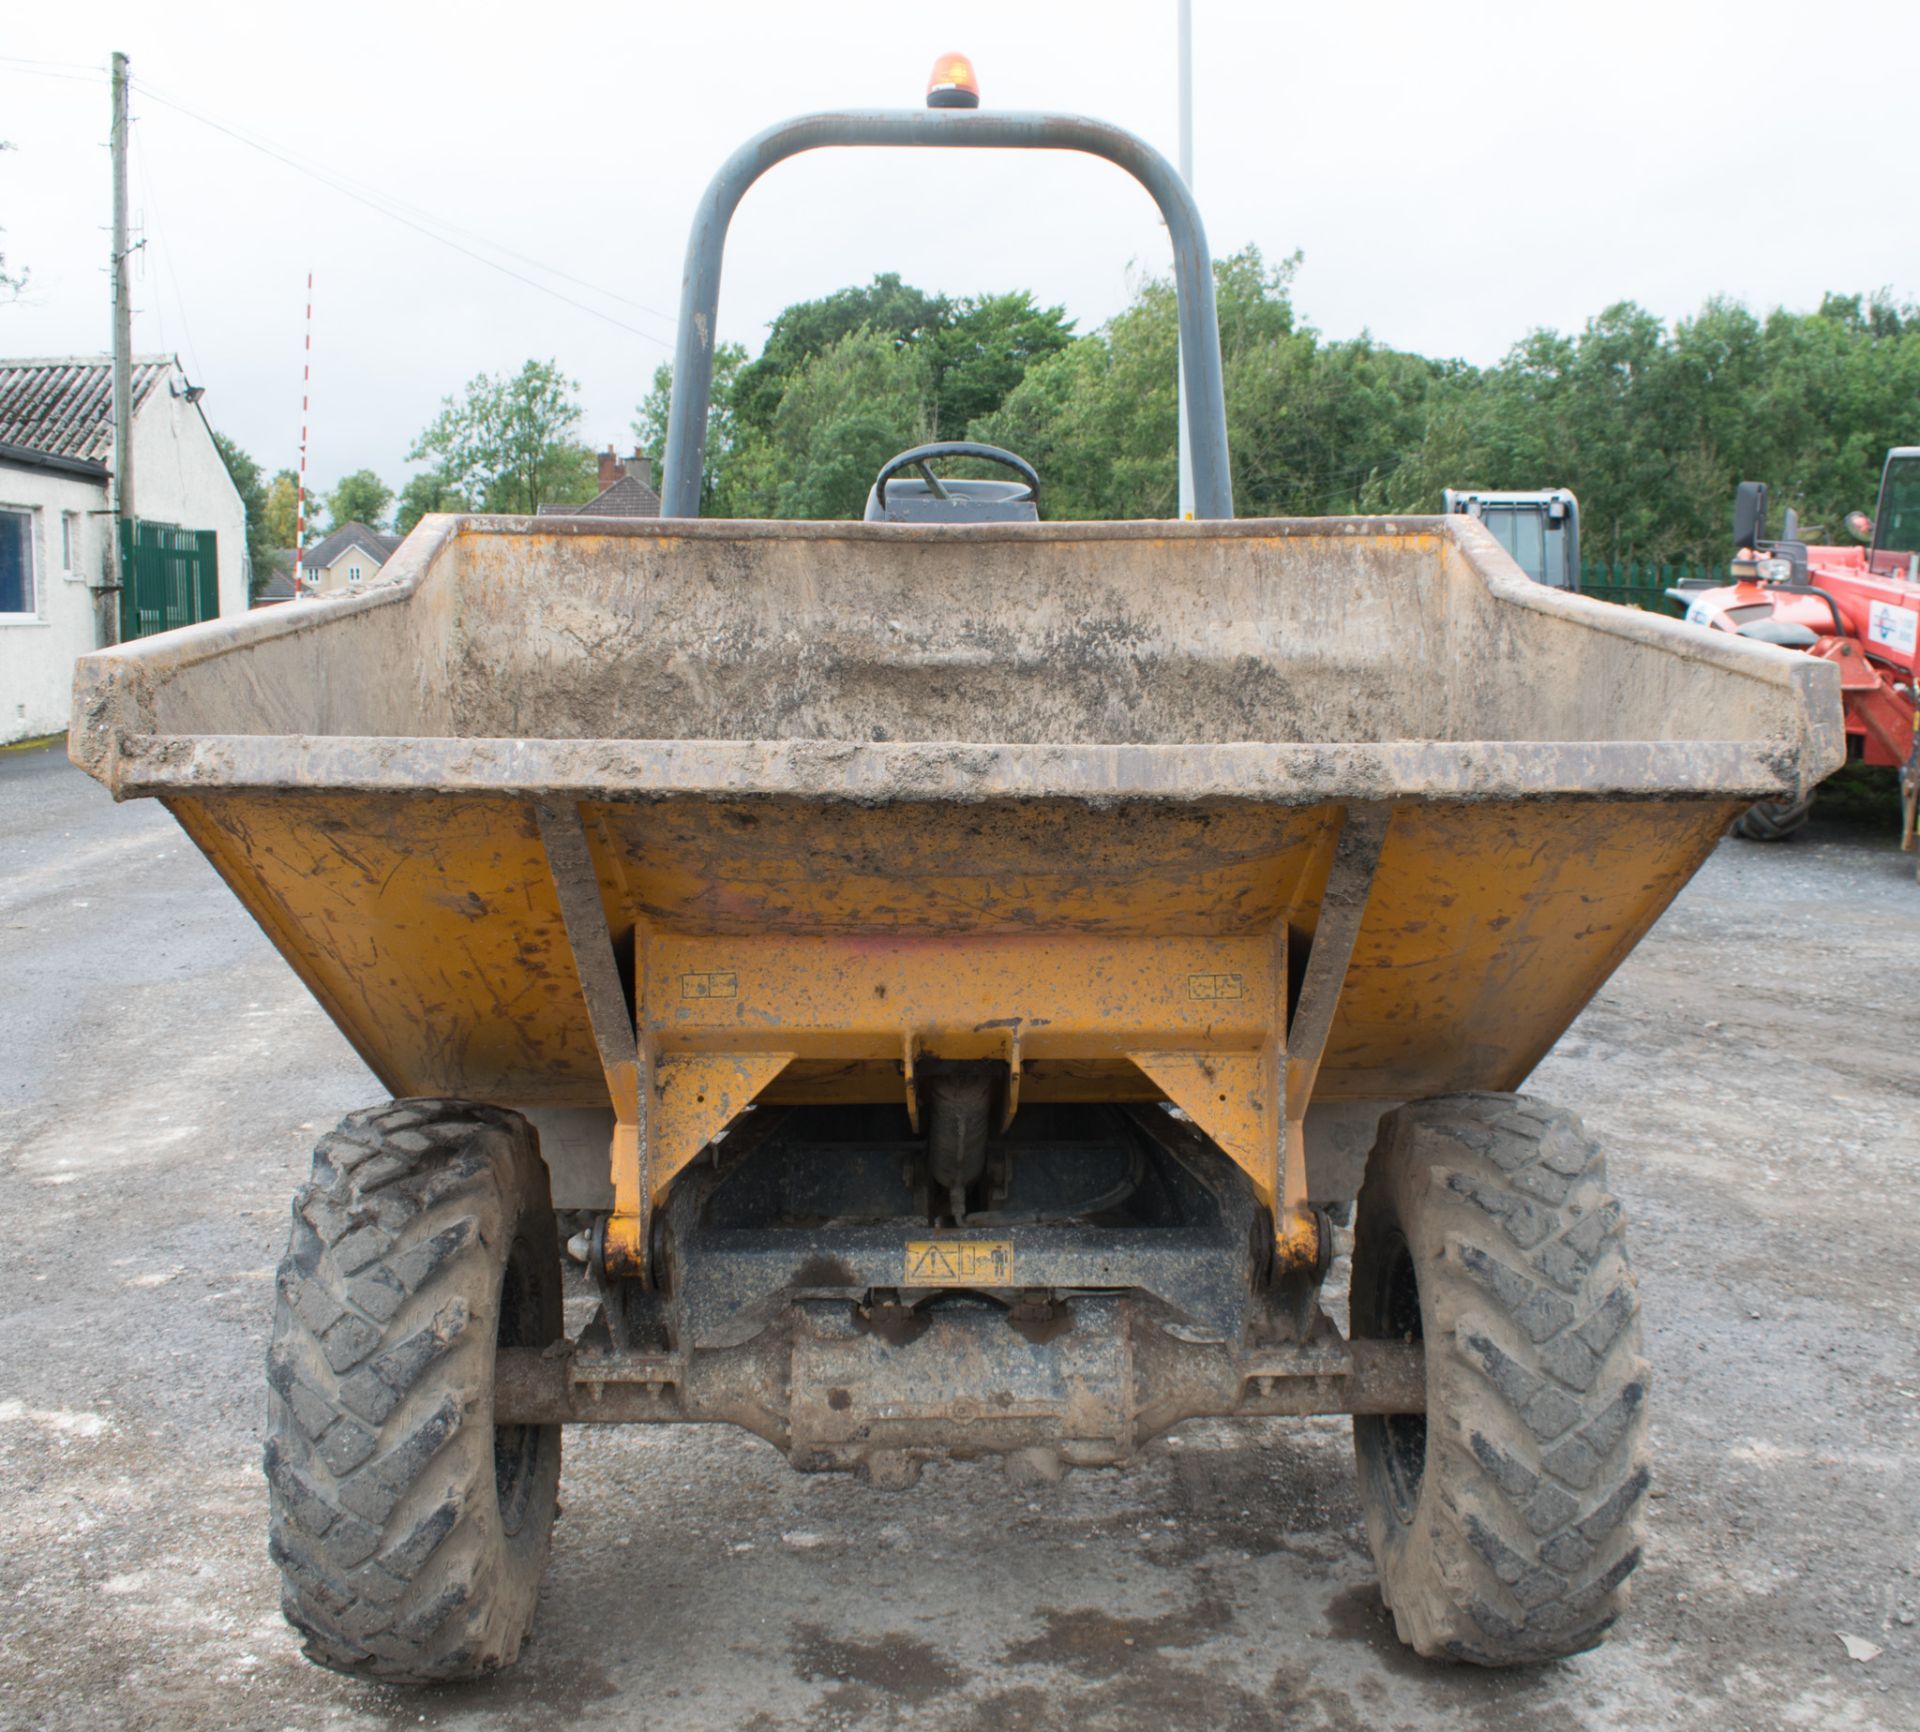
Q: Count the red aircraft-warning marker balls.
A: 0